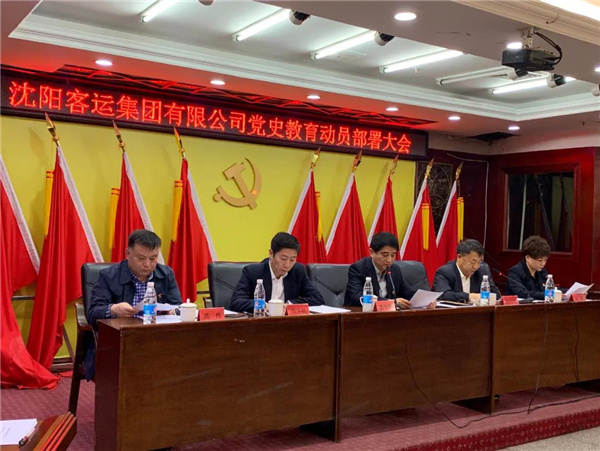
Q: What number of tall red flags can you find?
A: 9